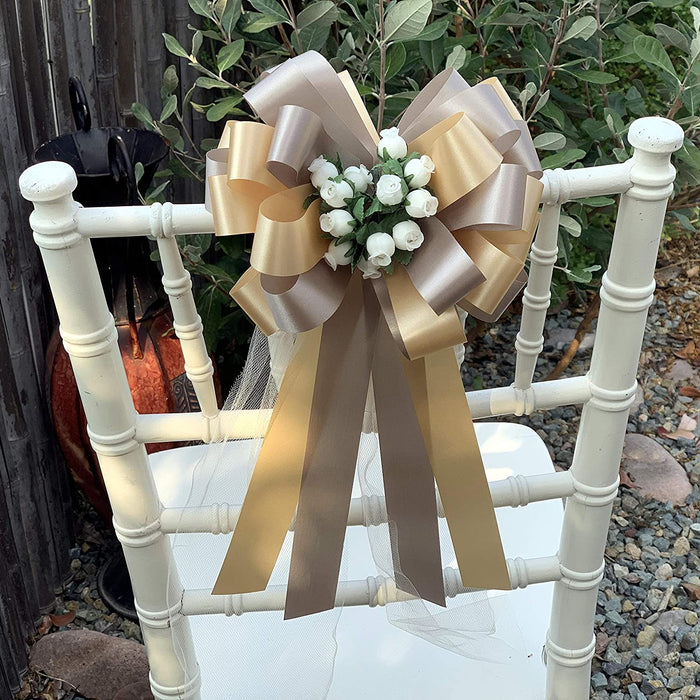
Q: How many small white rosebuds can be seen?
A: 12